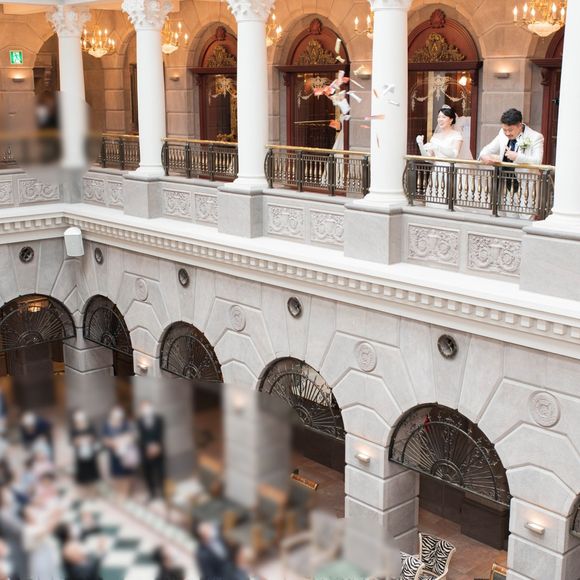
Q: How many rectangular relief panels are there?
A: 10